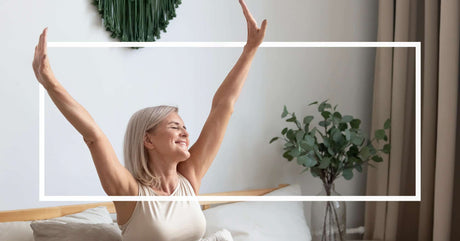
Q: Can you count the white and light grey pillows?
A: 3